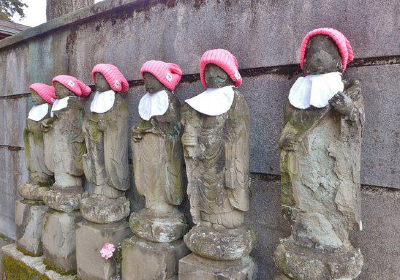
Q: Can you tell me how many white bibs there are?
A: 6